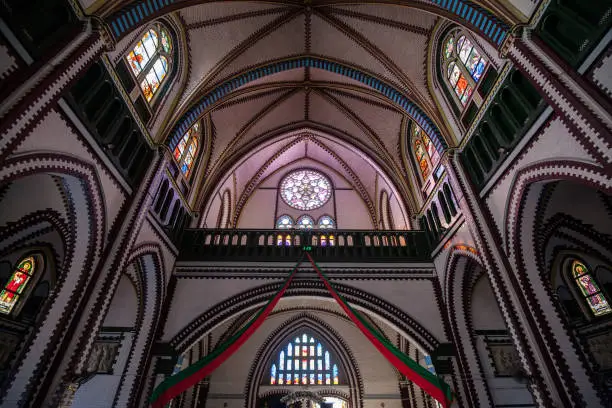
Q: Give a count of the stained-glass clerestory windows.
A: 4